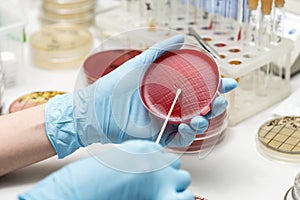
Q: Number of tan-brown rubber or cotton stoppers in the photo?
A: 3